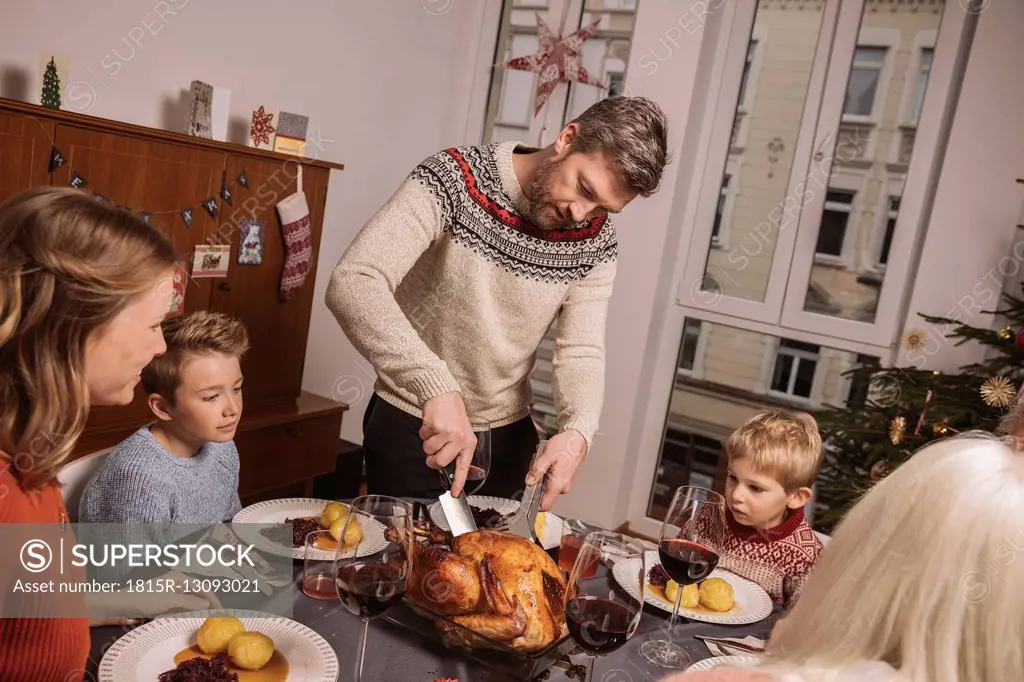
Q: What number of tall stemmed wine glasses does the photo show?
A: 4